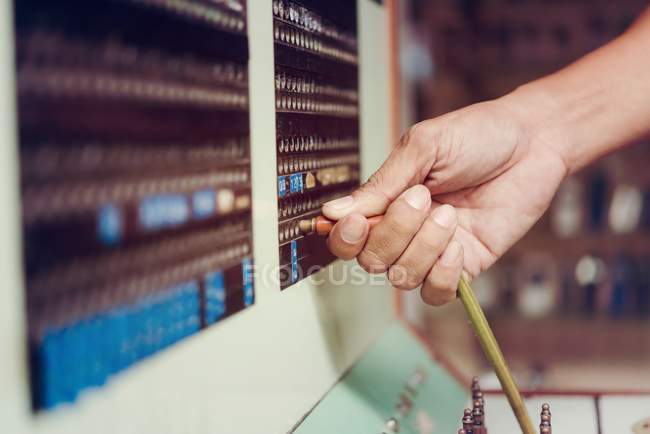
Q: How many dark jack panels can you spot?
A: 2